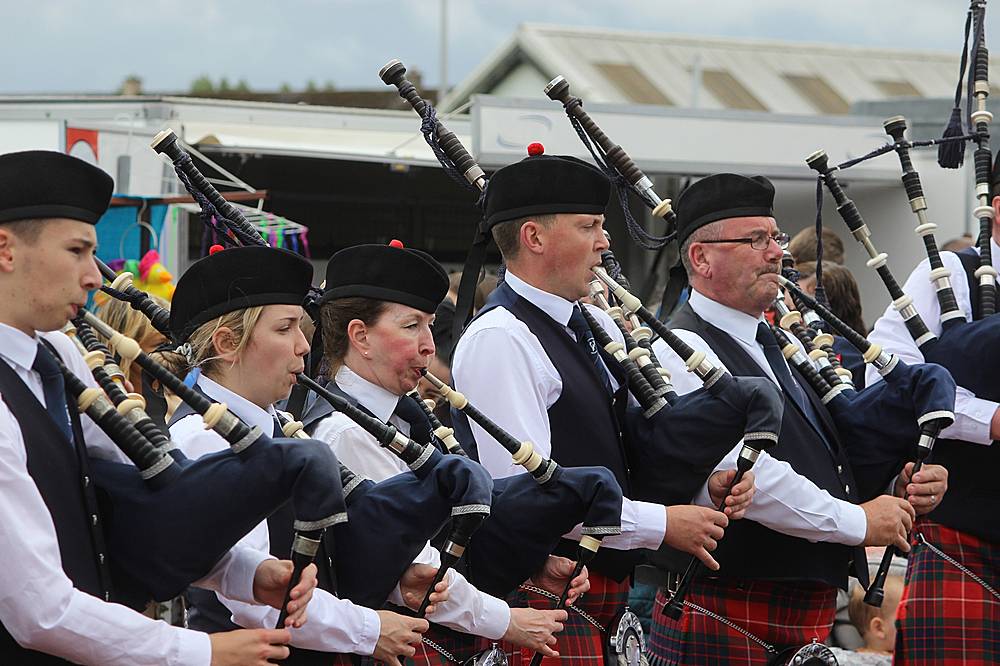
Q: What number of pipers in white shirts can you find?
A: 6